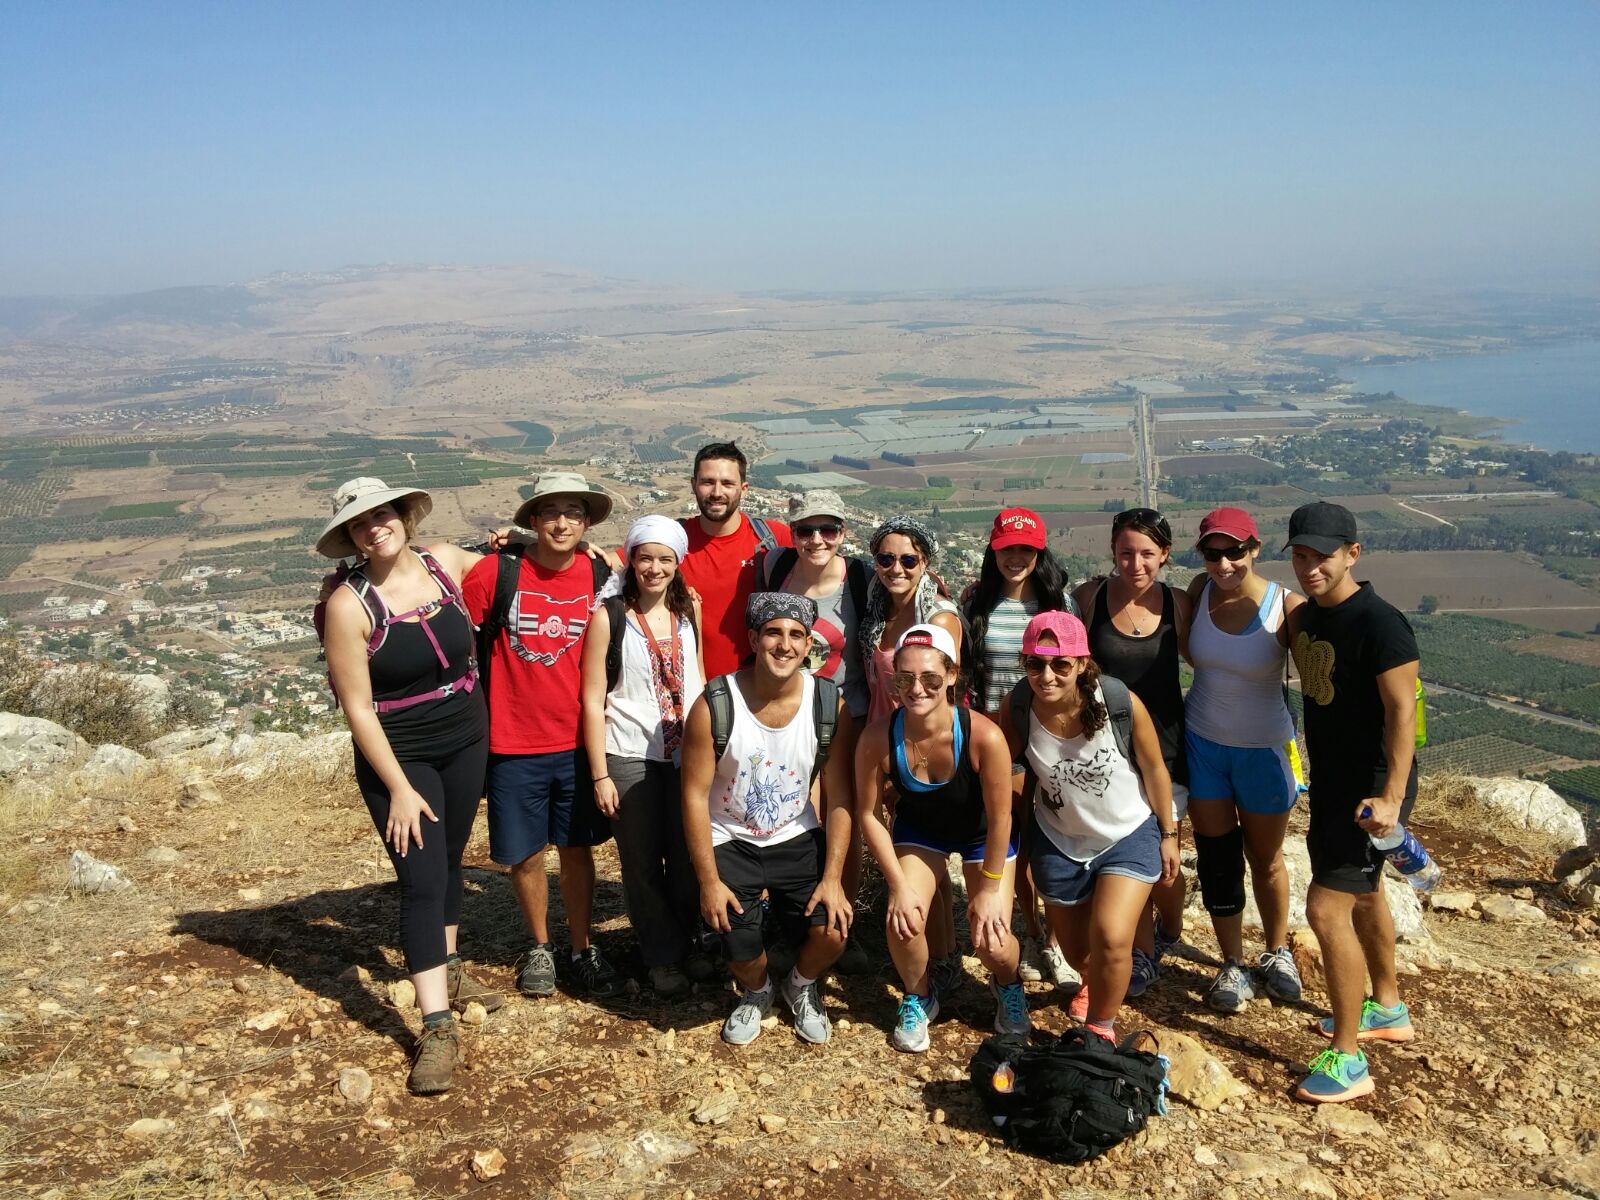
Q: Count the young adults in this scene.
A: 13